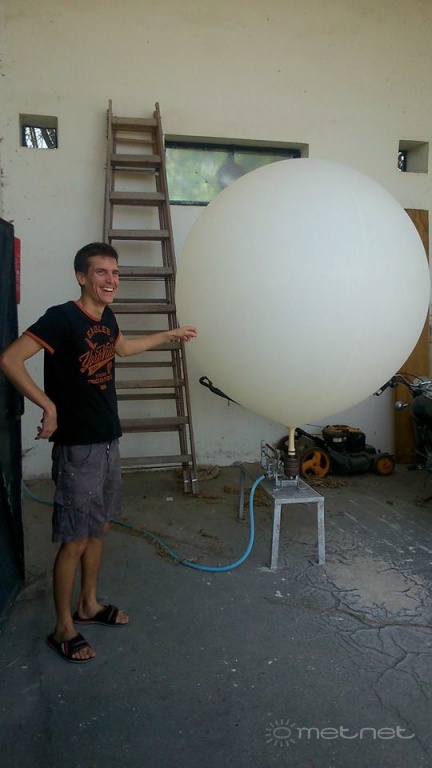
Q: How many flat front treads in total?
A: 10